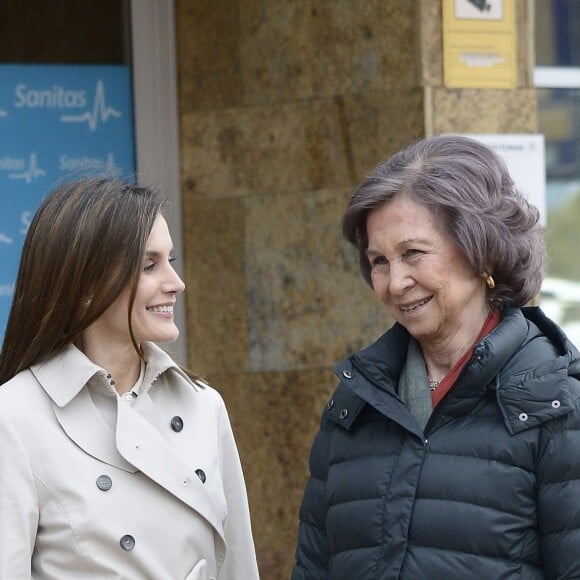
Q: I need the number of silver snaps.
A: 5